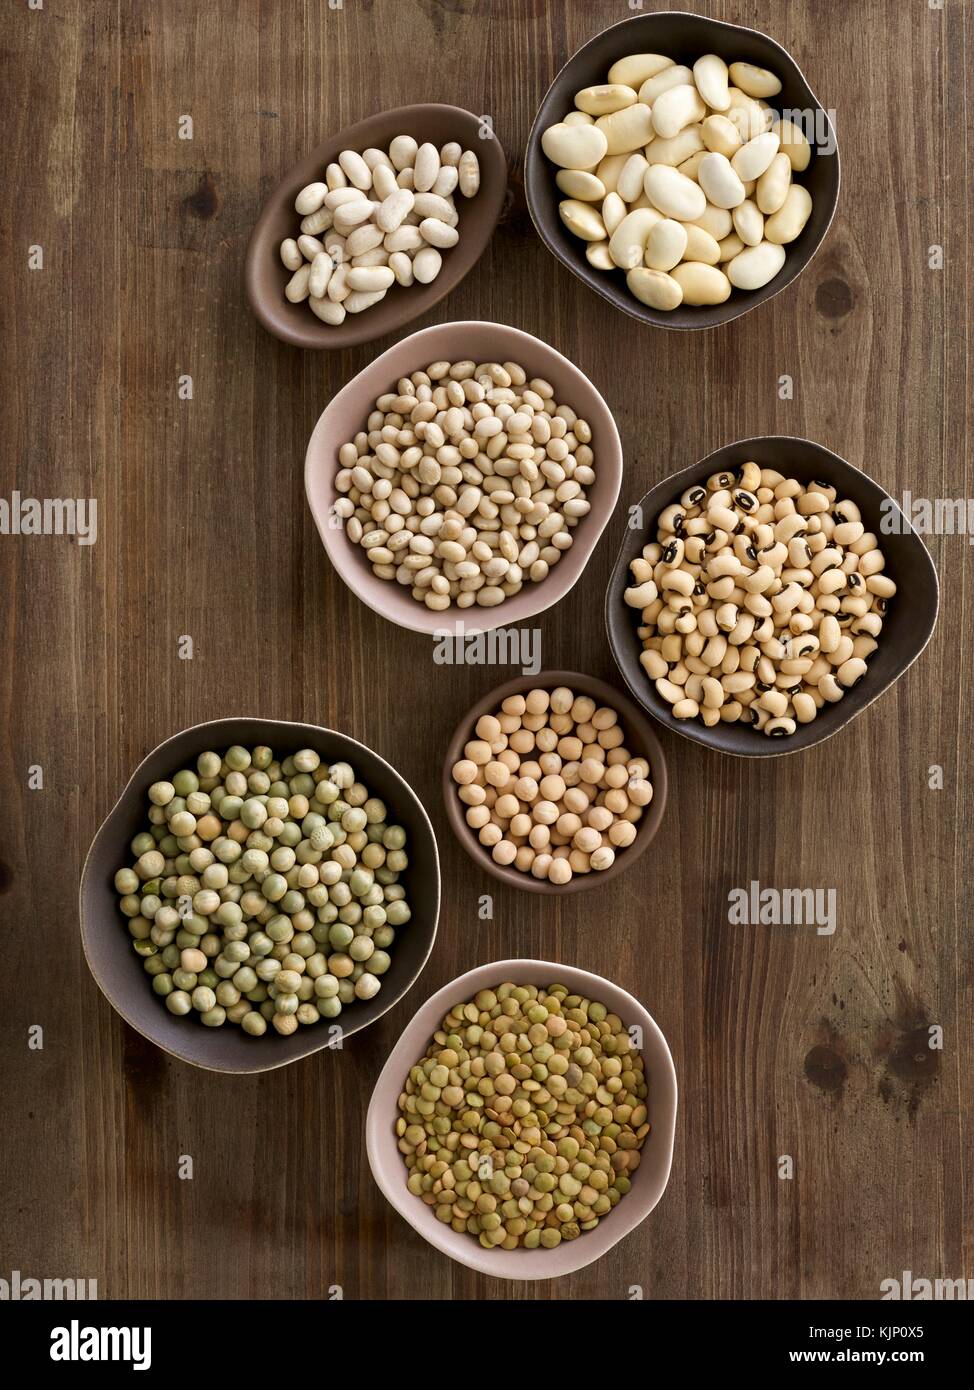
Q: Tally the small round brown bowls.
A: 1